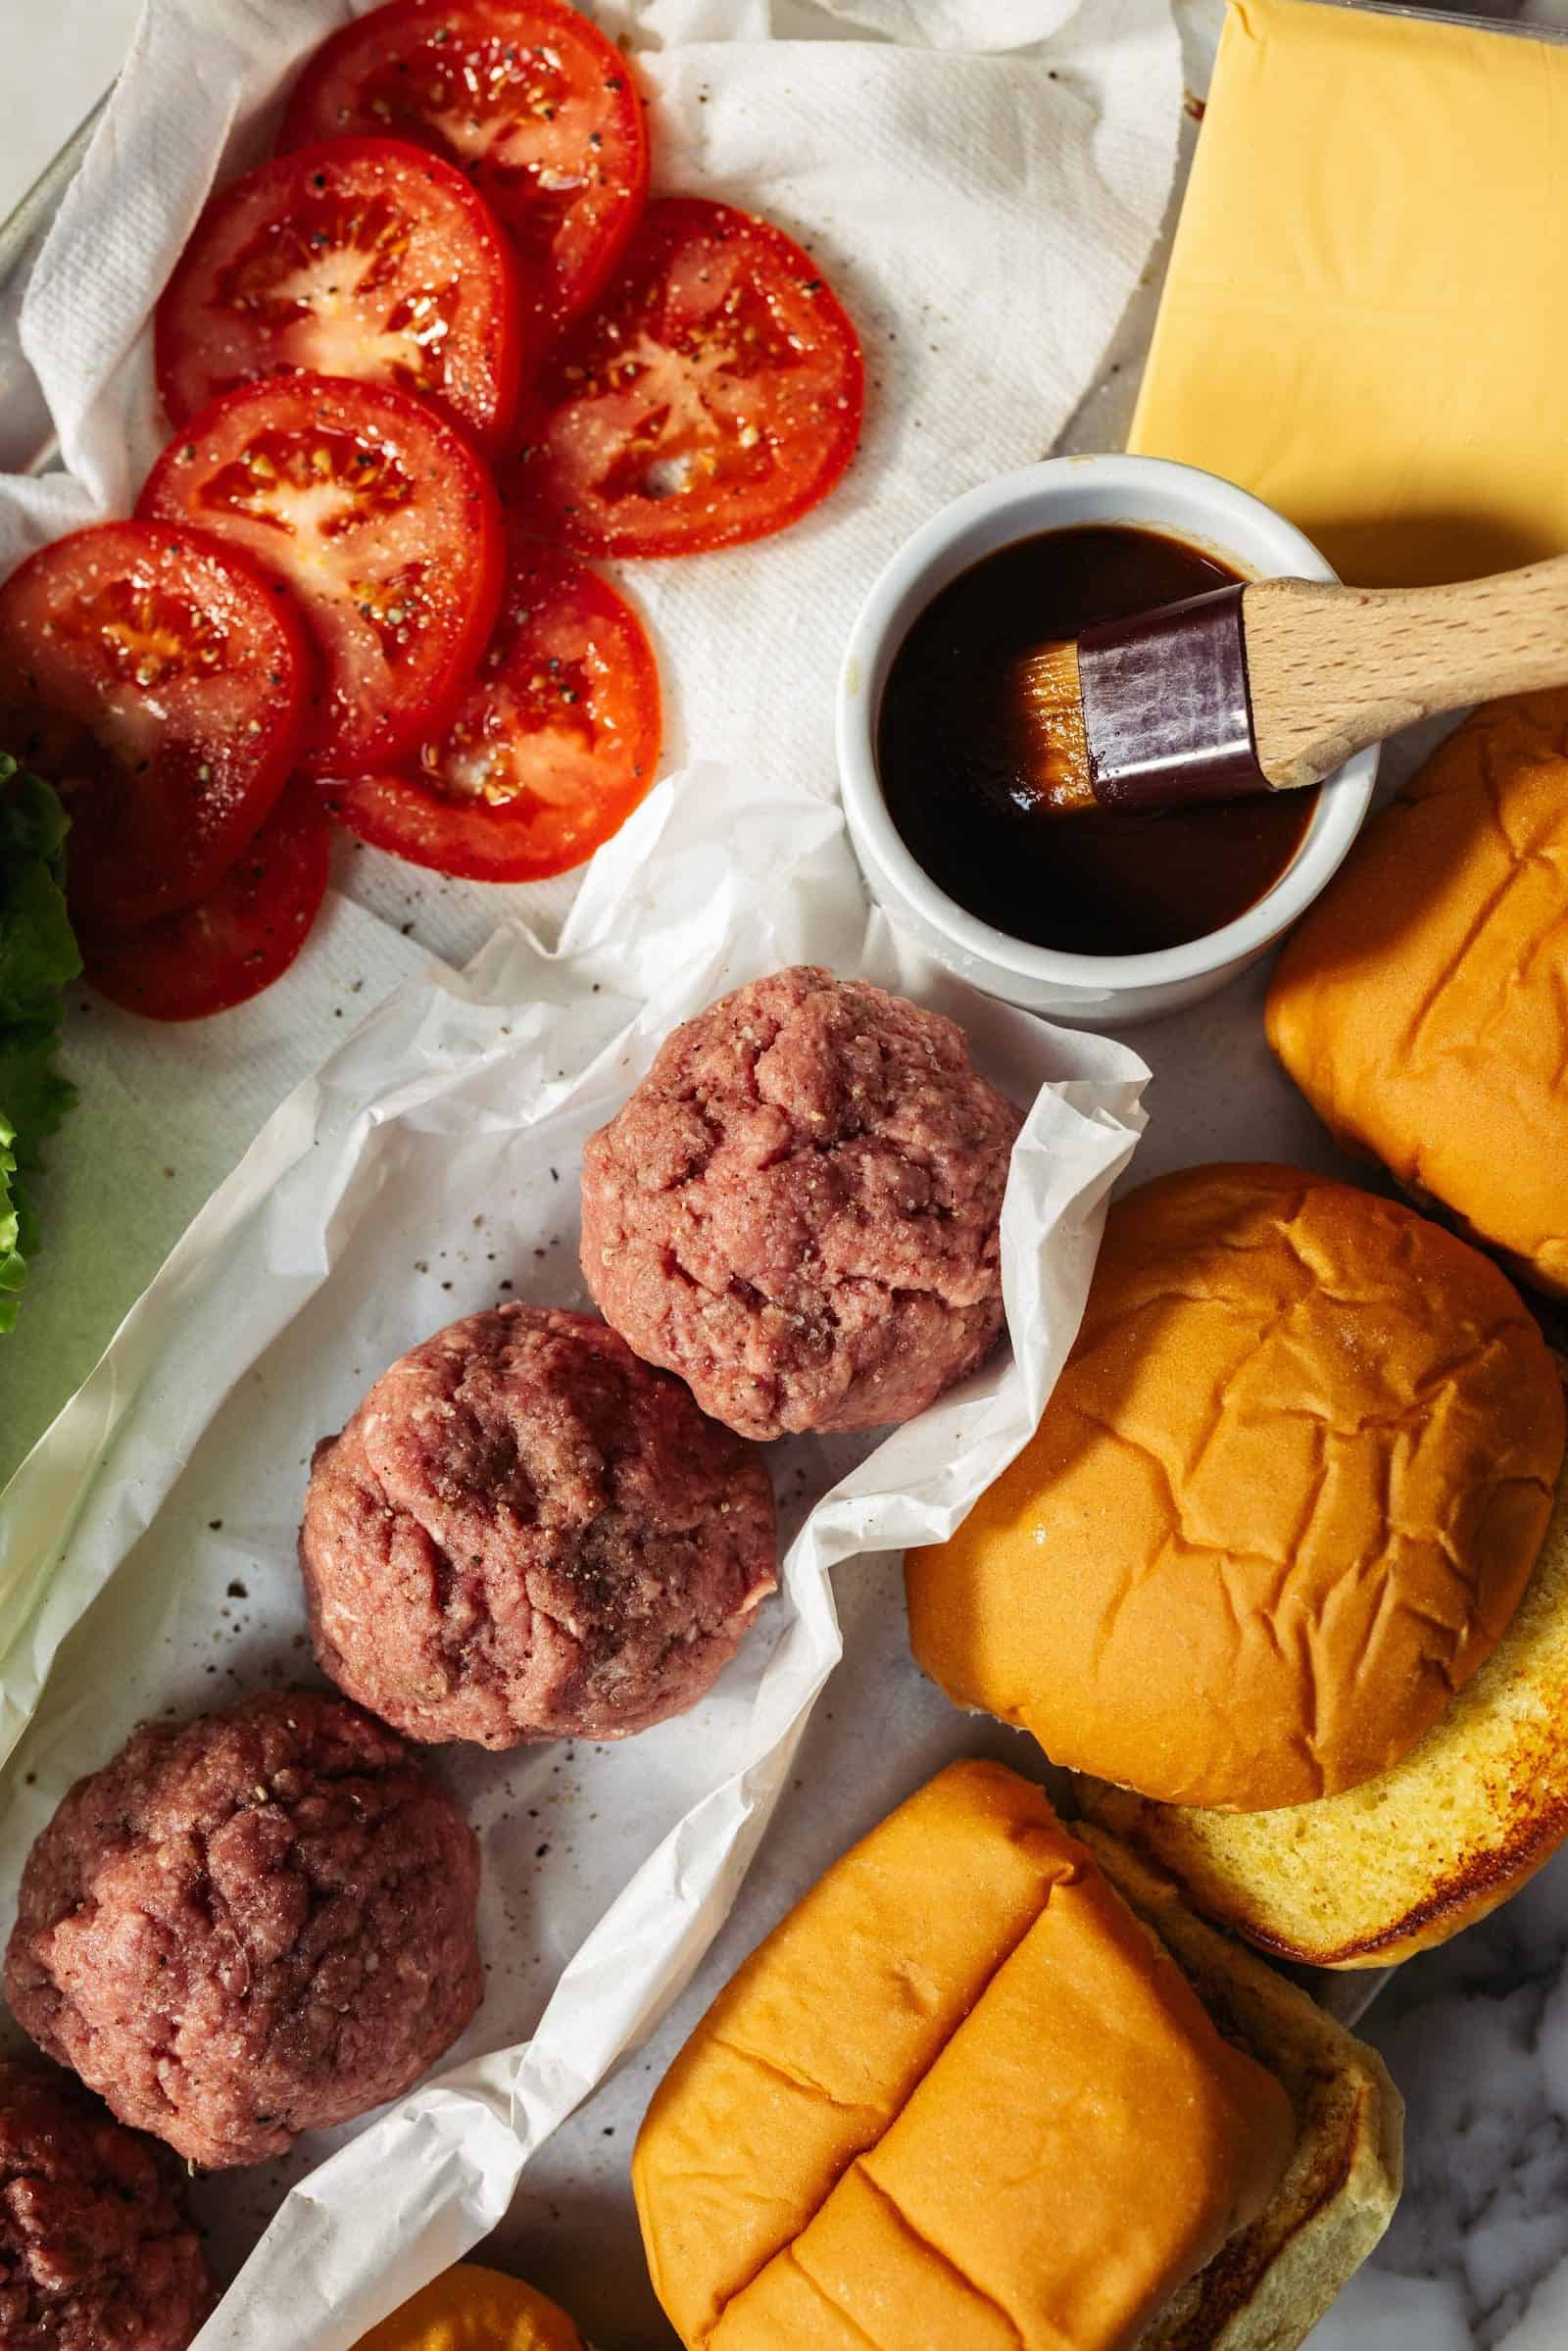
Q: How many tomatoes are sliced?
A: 7